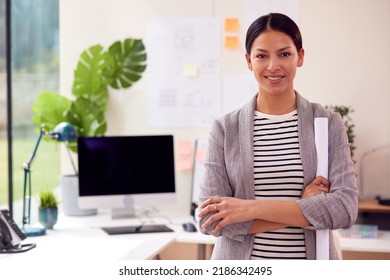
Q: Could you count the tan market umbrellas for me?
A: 0